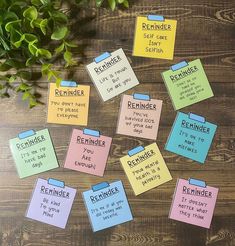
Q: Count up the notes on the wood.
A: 12